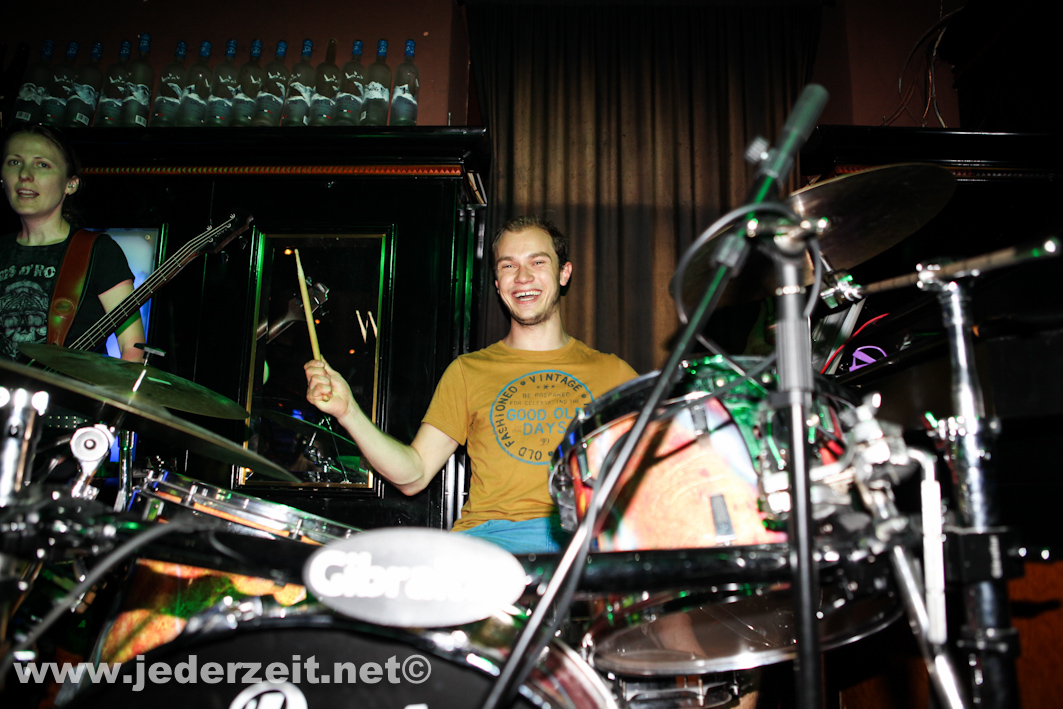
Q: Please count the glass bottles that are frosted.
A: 15